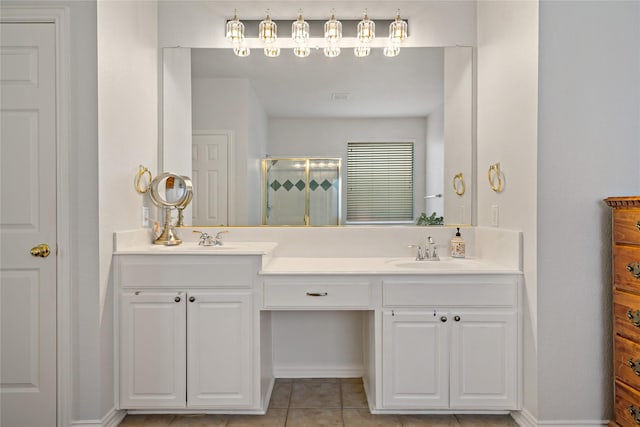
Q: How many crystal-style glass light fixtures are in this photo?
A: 6